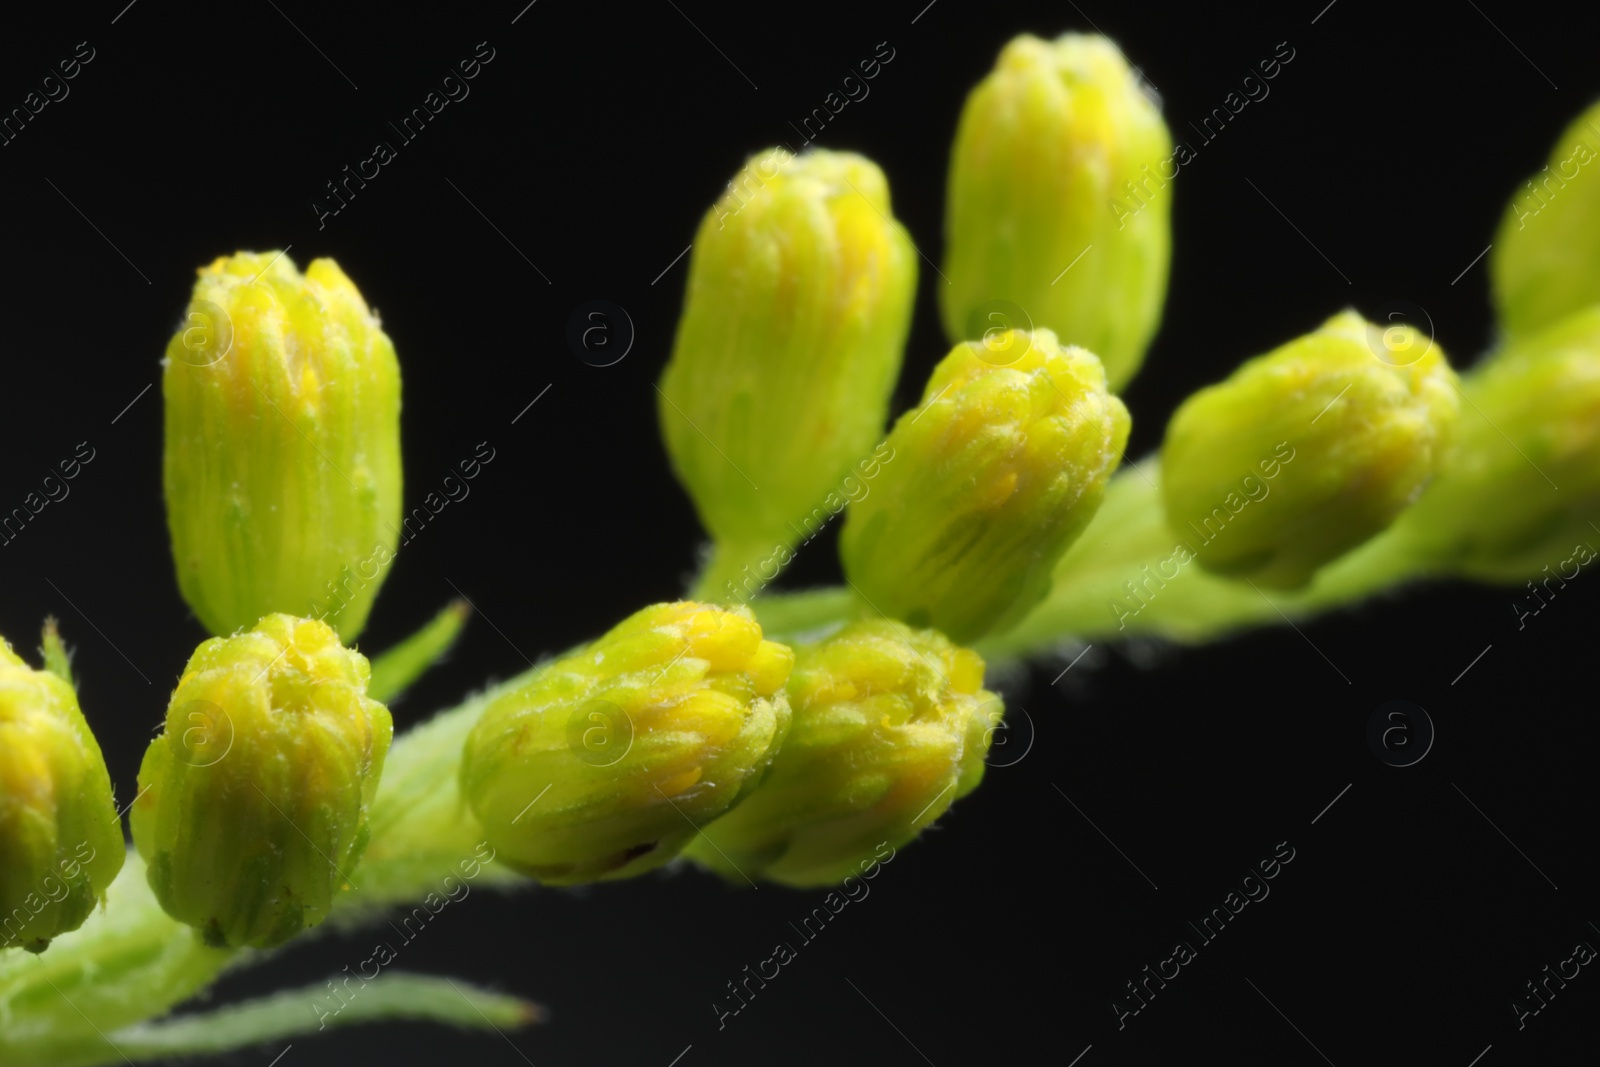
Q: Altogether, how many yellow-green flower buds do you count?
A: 11